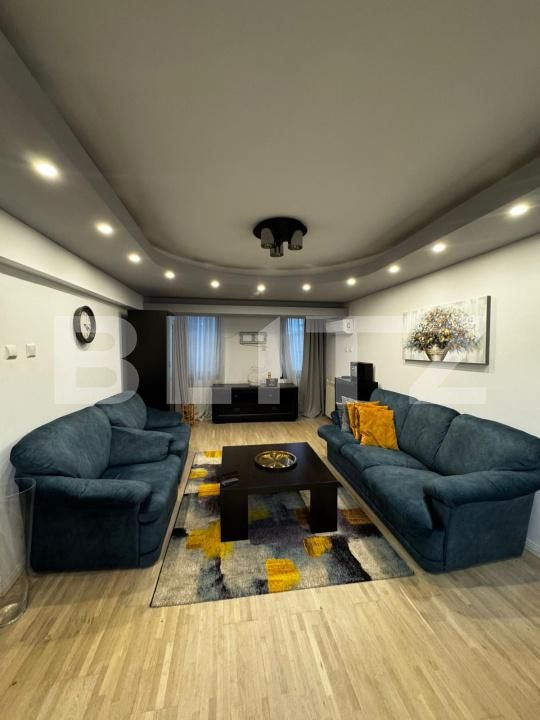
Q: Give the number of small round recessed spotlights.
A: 11